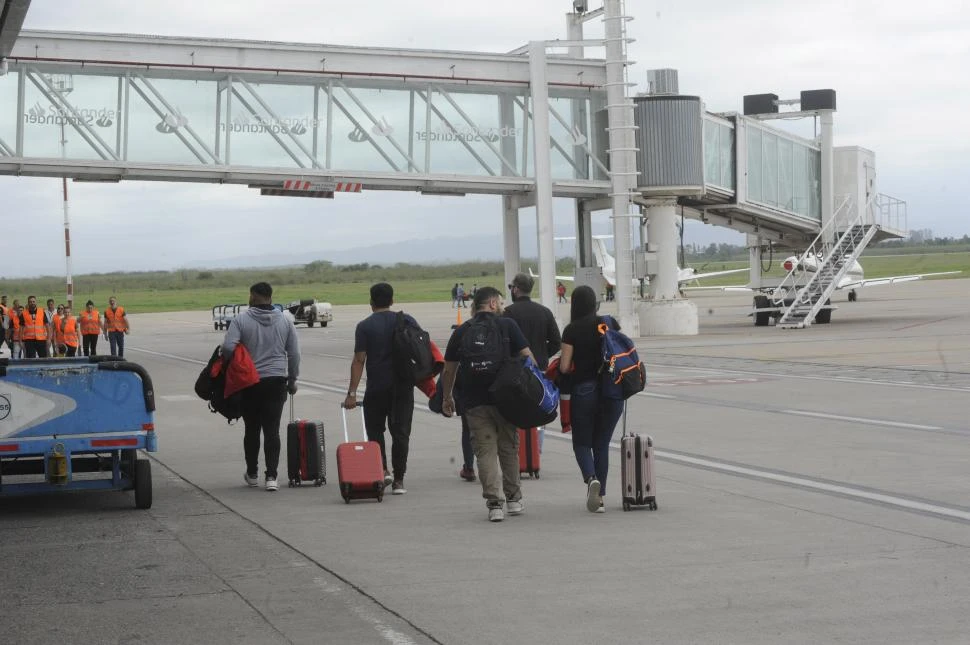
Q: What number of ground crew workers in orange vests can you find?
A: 8